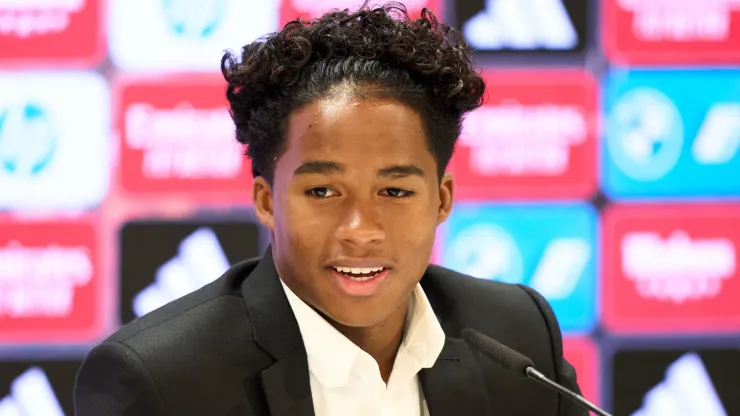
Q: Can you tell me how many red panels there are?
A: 8